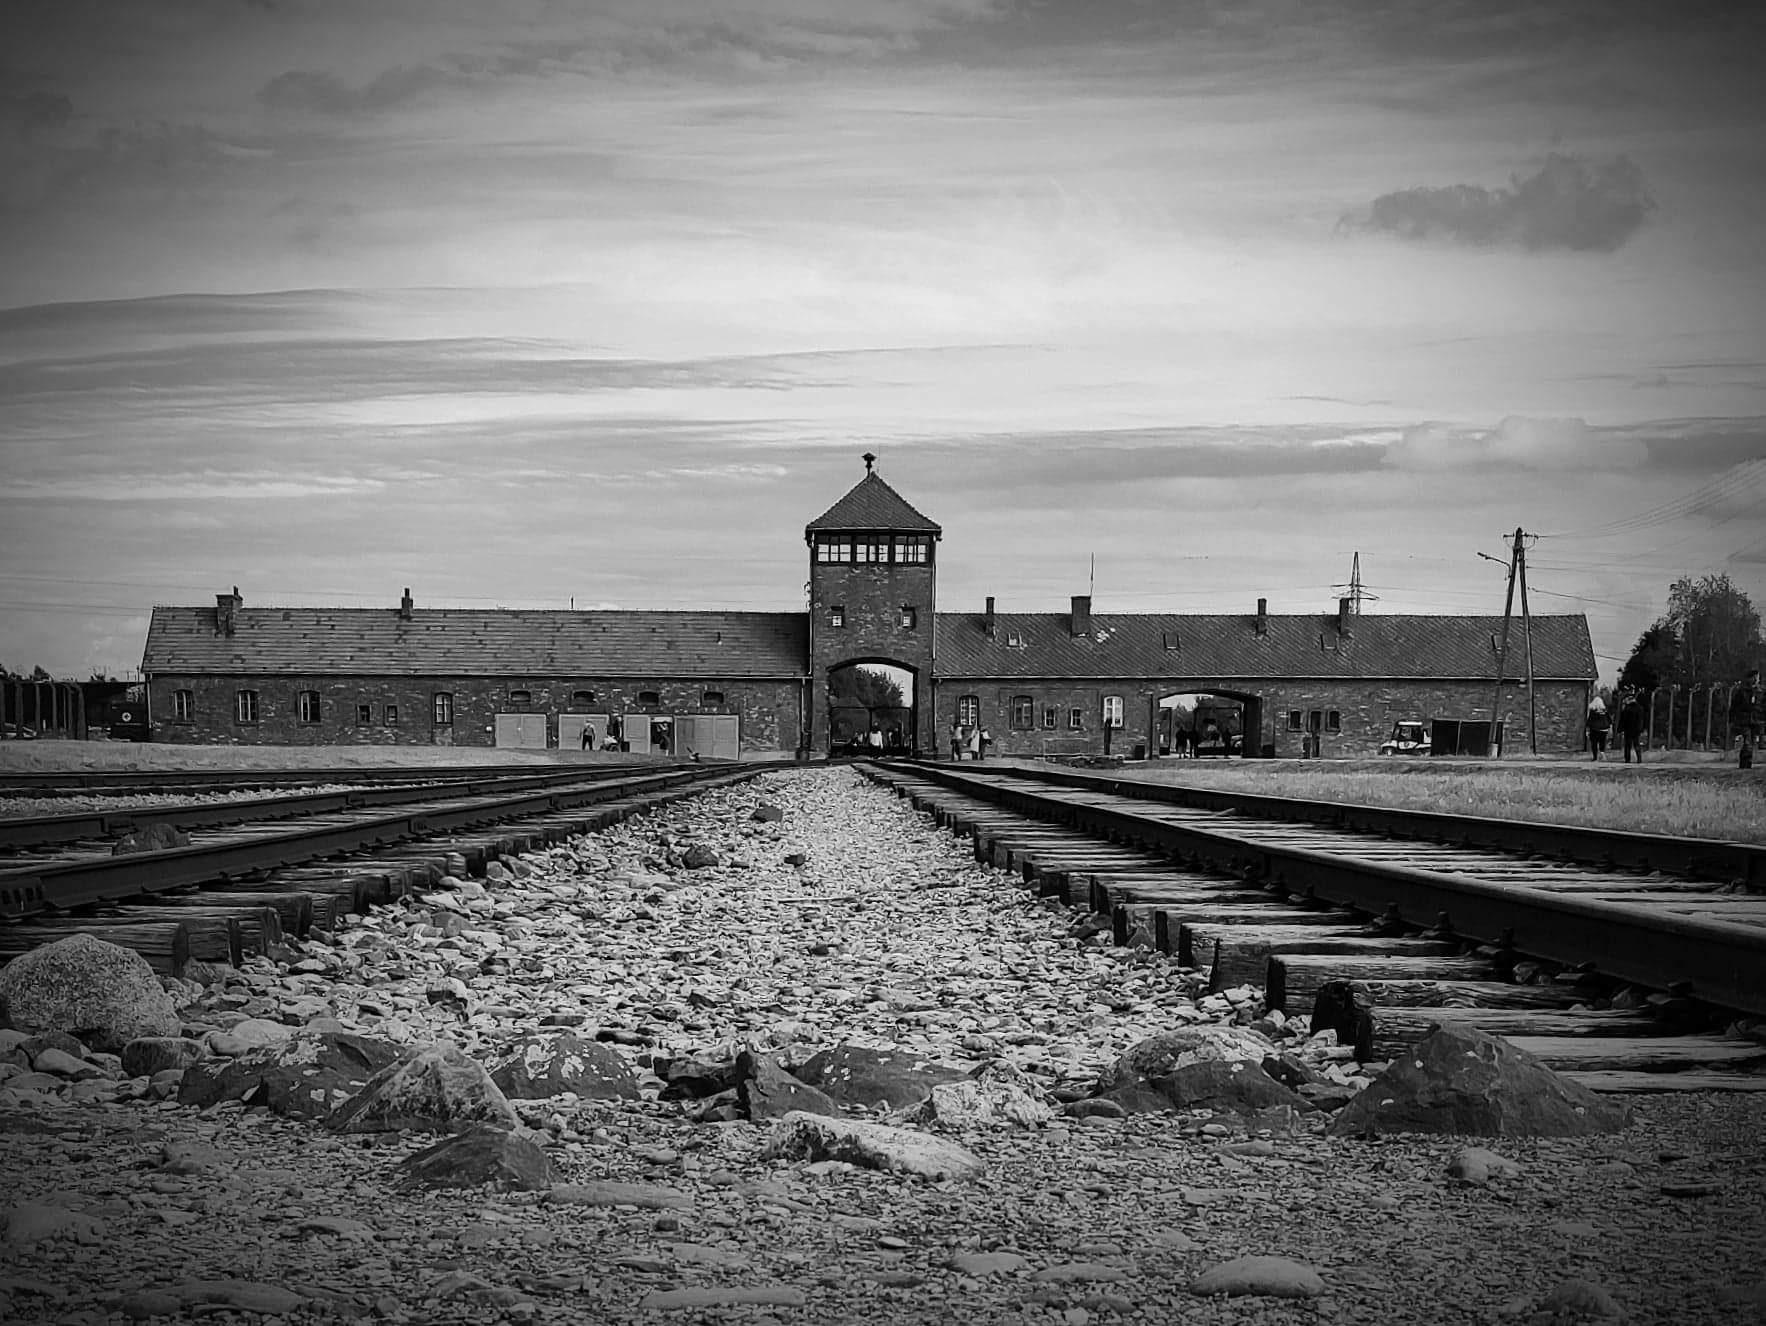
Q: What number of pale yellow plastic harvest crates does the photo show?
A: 0